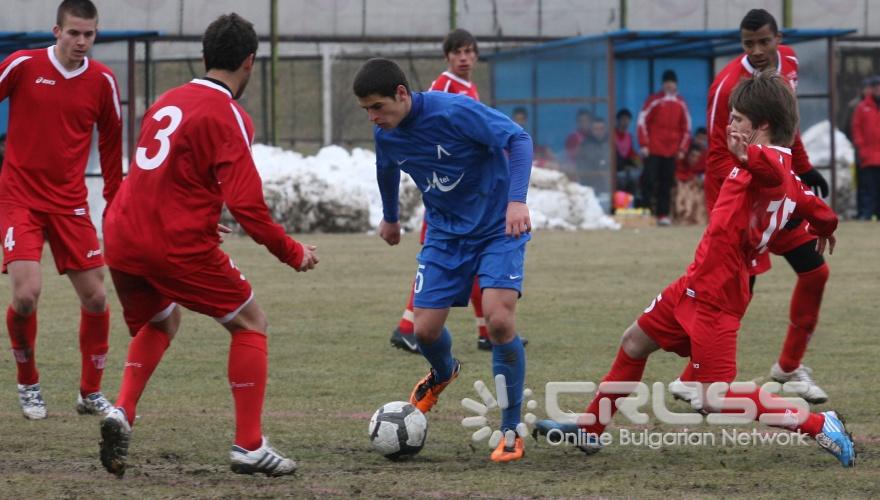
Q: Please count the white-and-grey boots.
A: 6